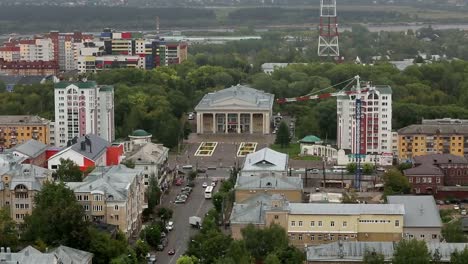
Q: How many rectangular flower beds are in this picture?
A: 2